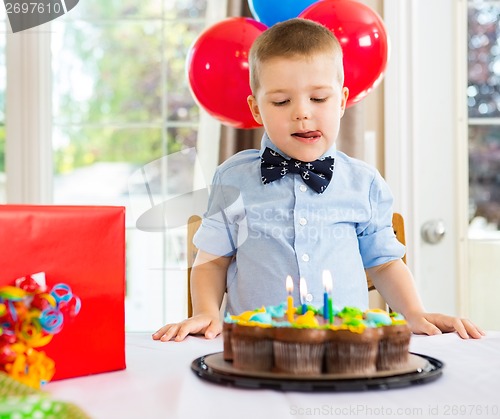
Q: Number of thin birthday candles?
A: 4